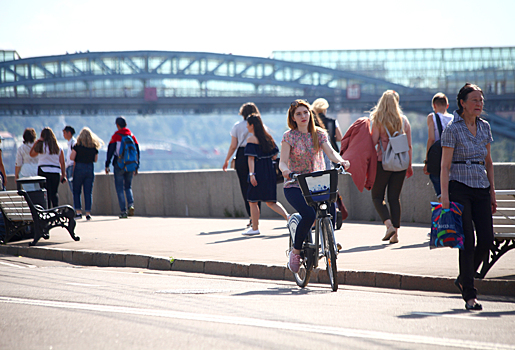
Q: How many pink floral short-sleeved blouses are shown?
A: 1